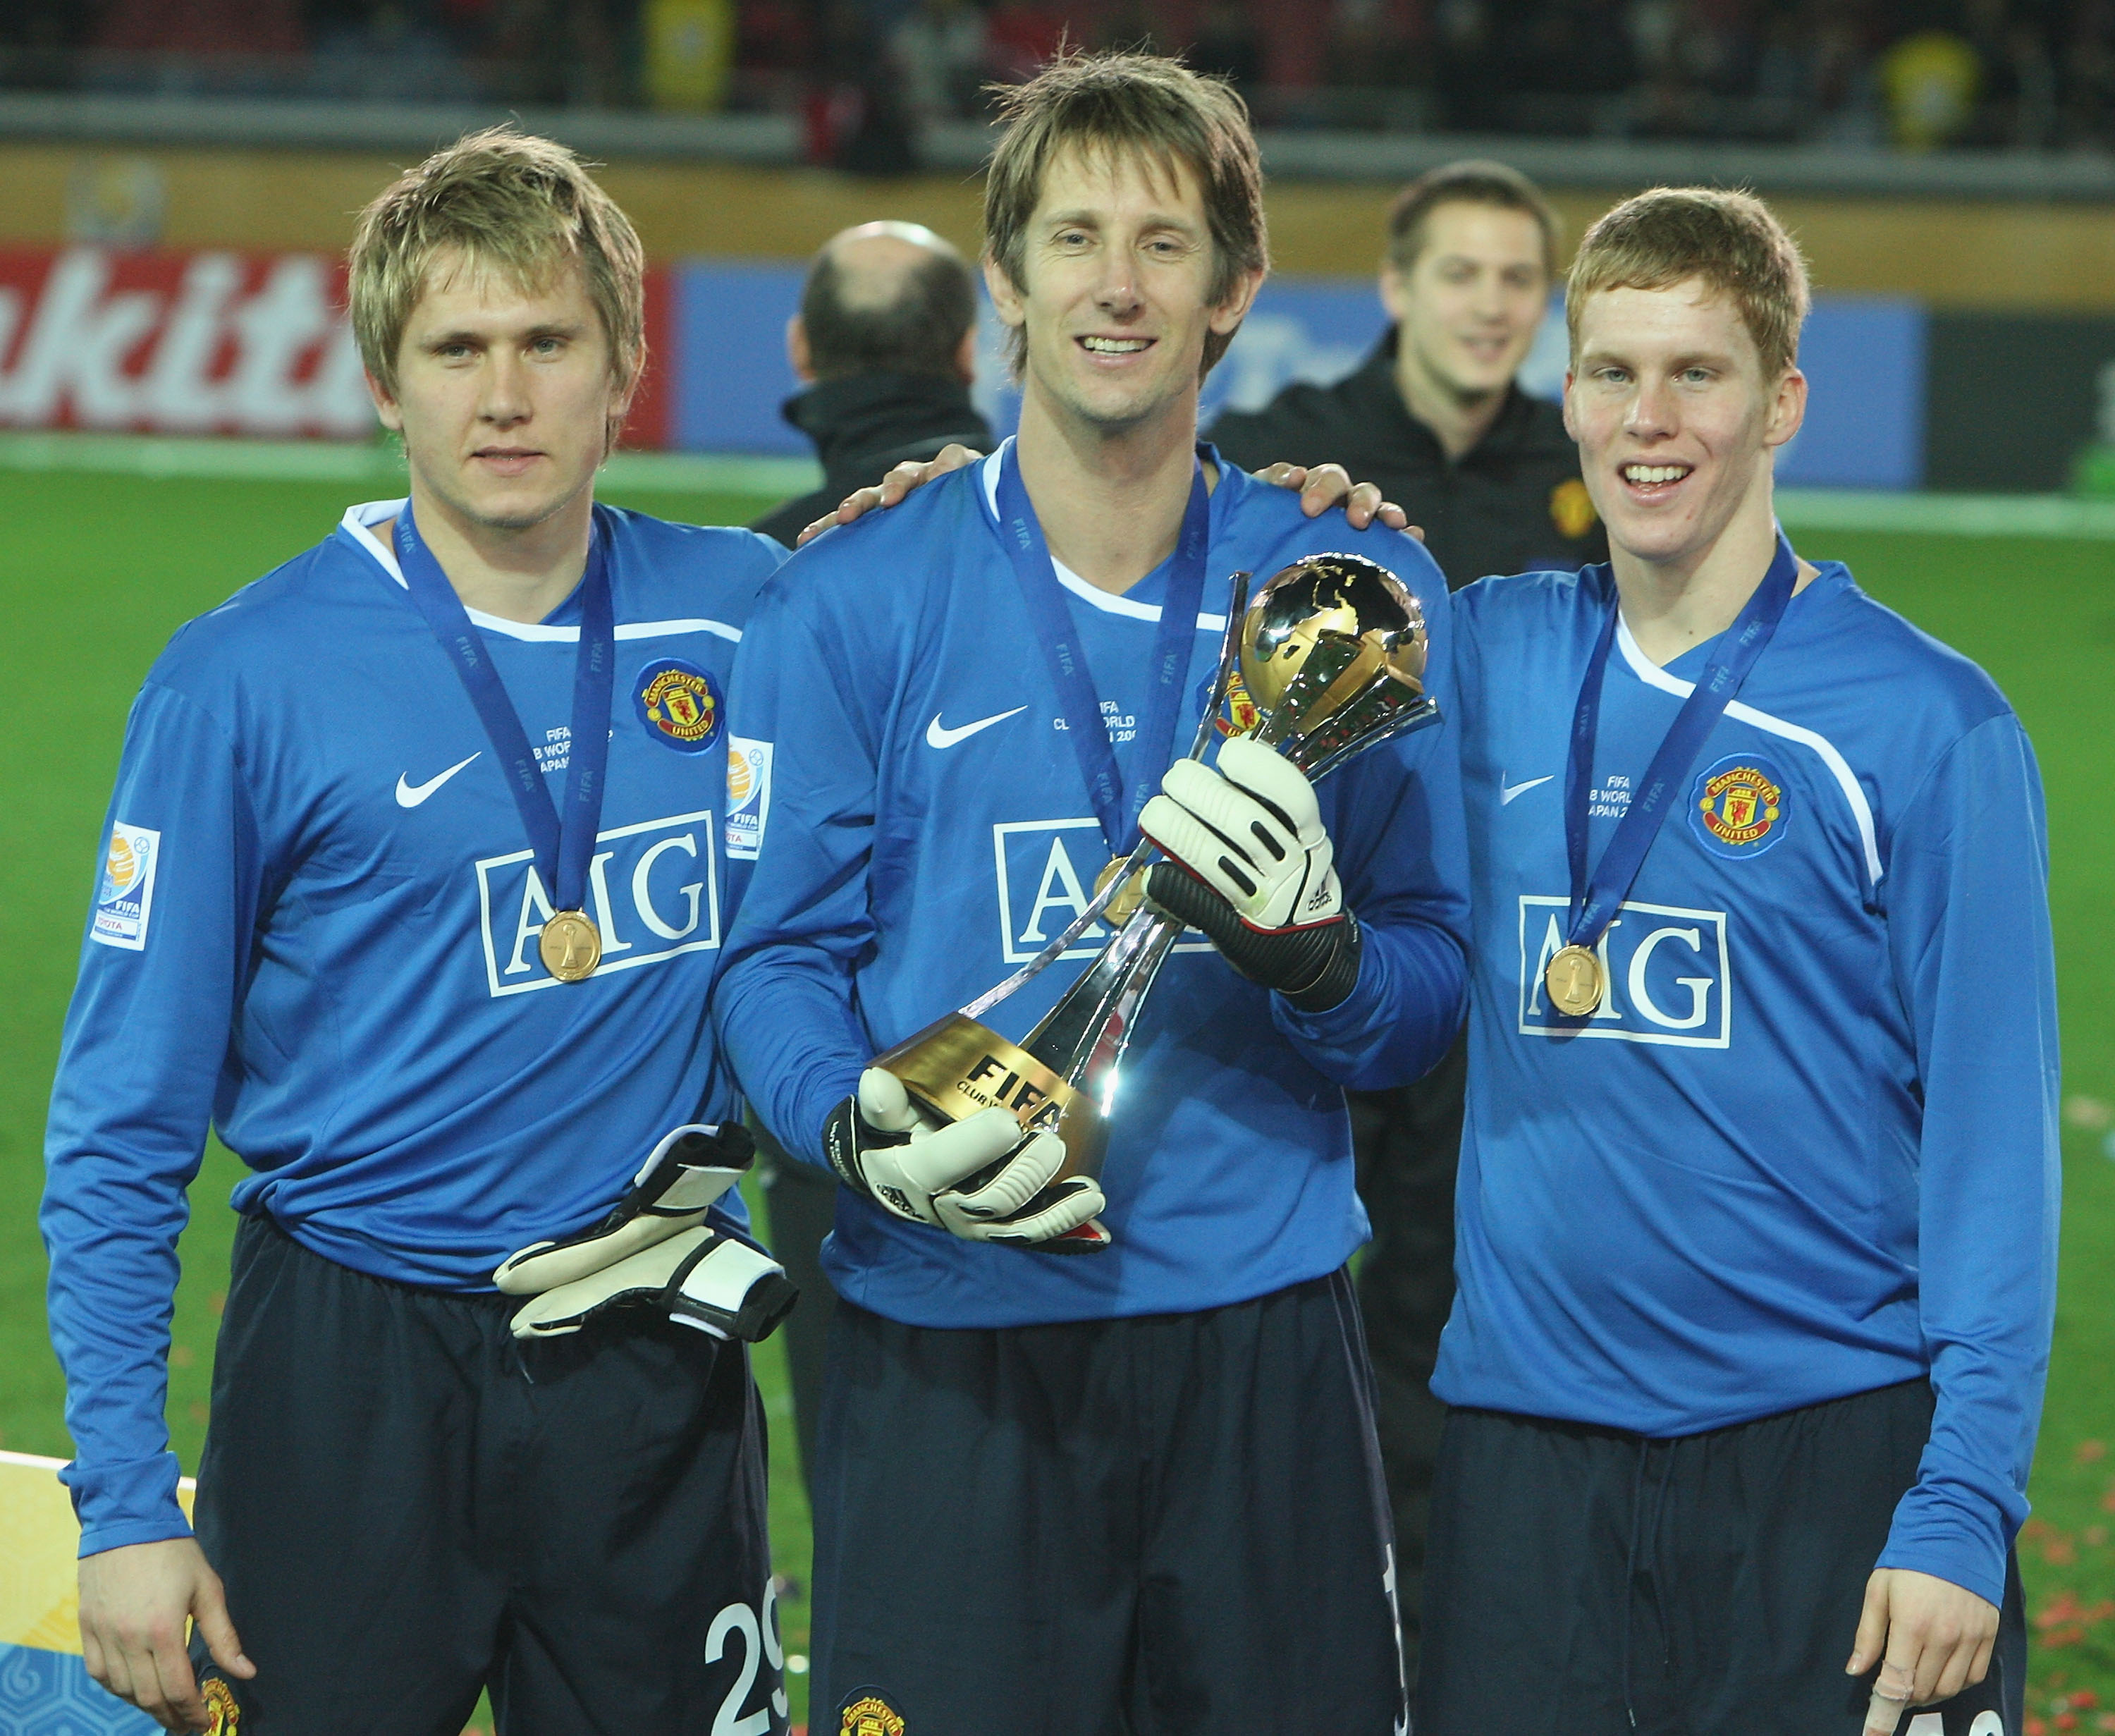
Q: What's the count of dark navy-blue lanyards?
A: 3